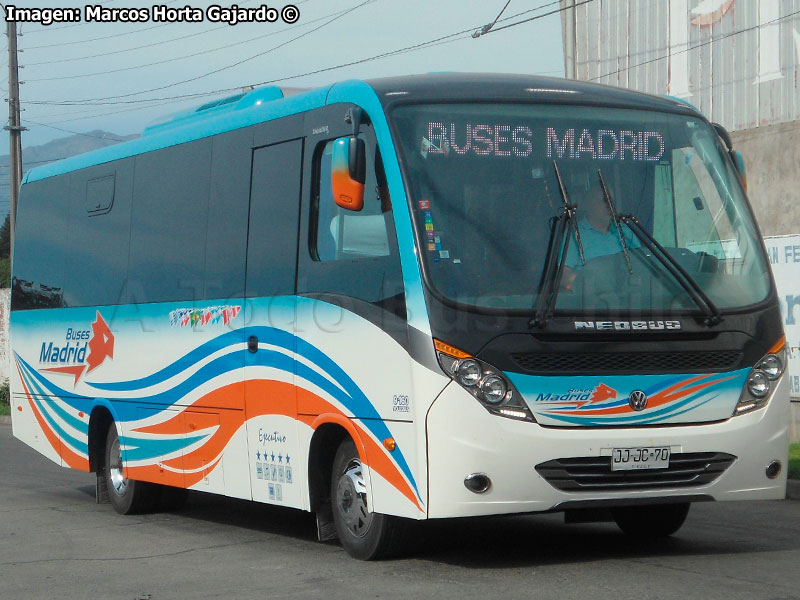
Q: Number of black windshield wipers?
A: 2